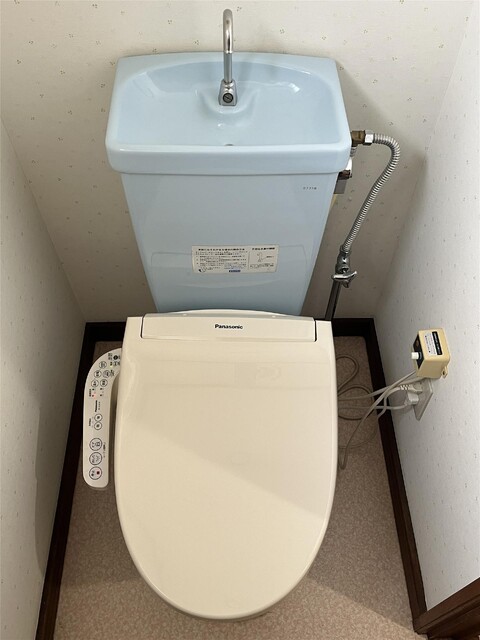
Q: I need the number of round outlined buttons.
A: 10